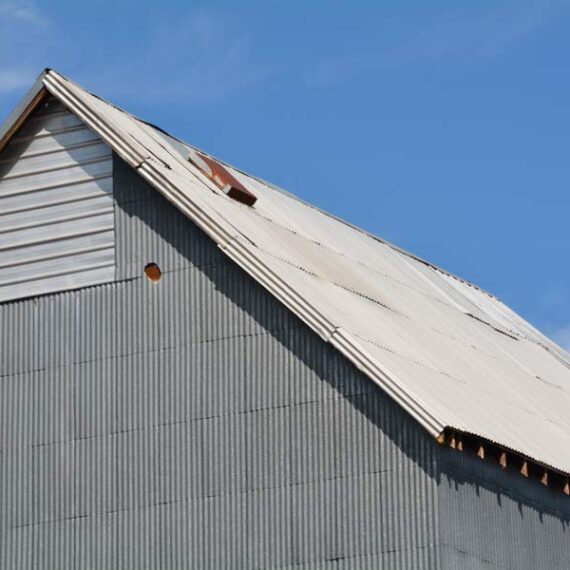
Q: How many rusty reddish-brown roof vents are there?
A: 1